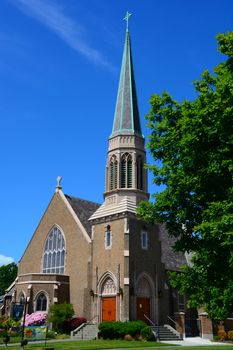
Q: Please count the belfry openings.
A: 3